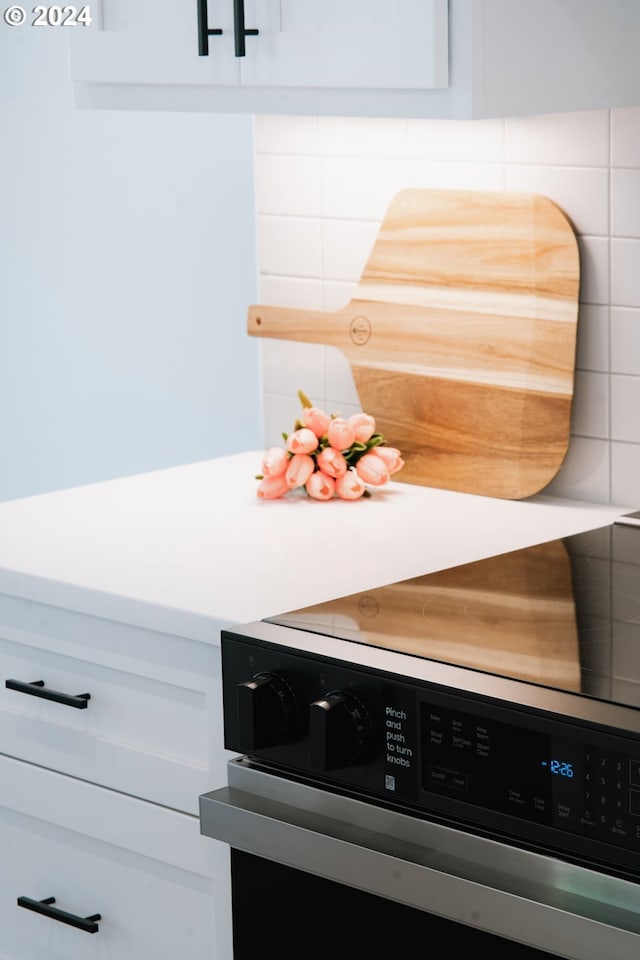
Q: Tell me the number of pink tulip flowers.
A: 12